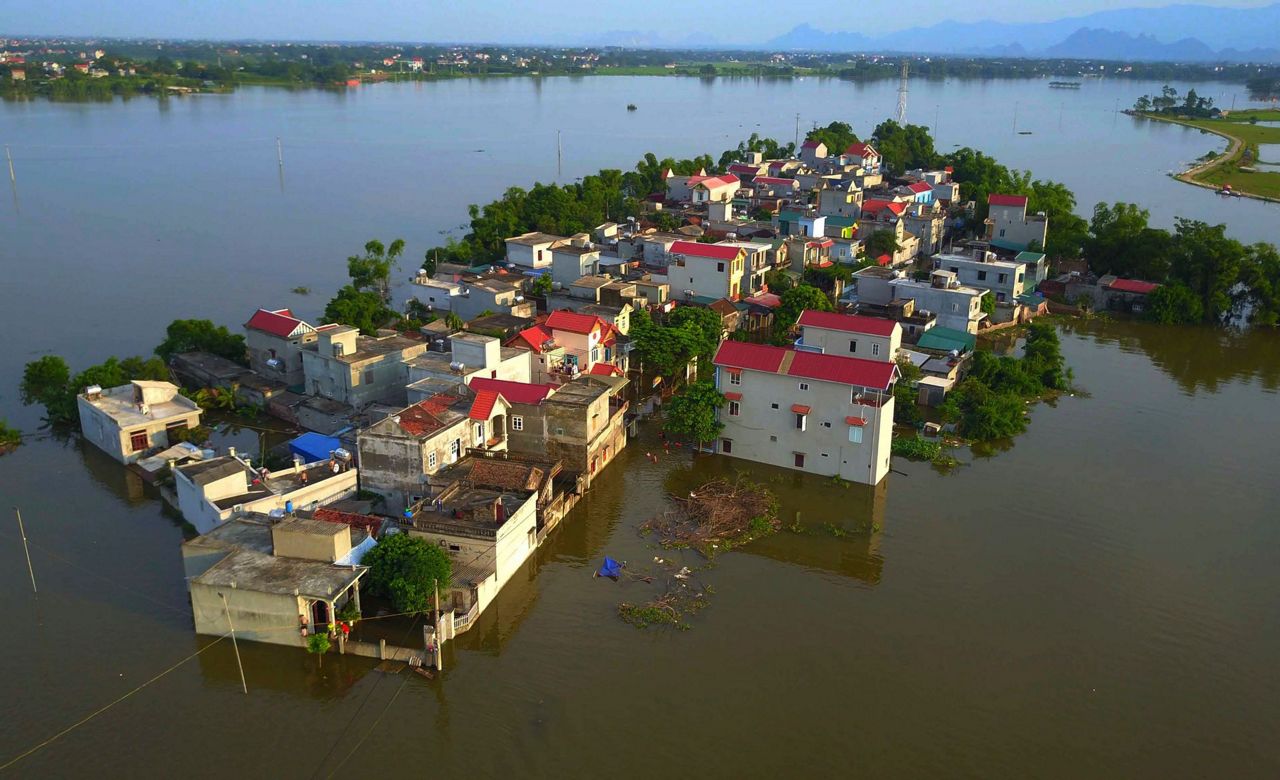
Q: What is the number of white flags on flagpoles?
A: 0